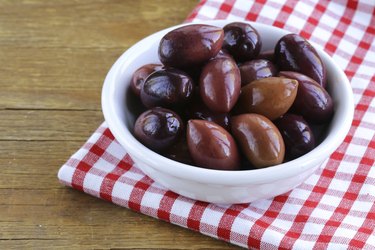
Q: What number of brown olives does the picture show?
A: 2